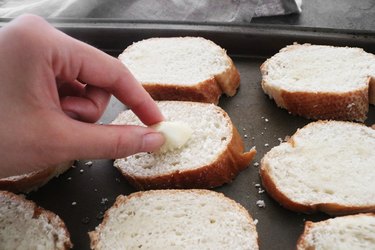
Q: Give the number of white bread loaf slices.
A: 8